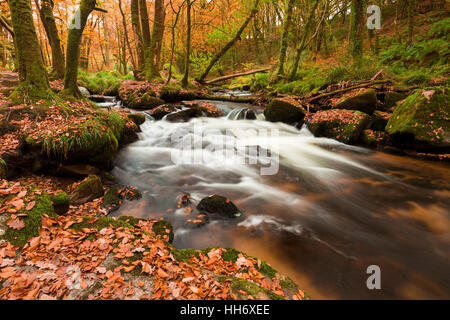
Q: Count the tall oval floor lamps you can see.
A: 0